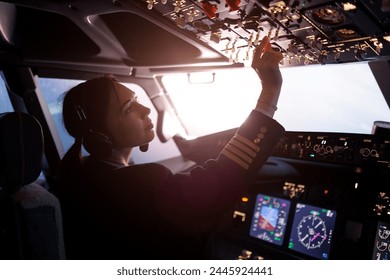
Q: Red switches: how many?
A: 2